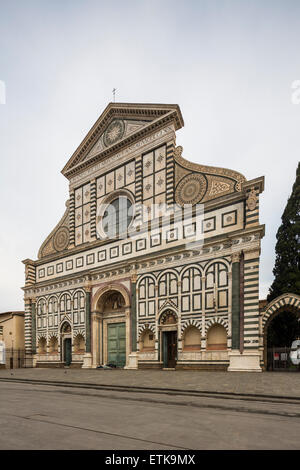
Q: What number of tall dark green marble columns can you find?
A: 4